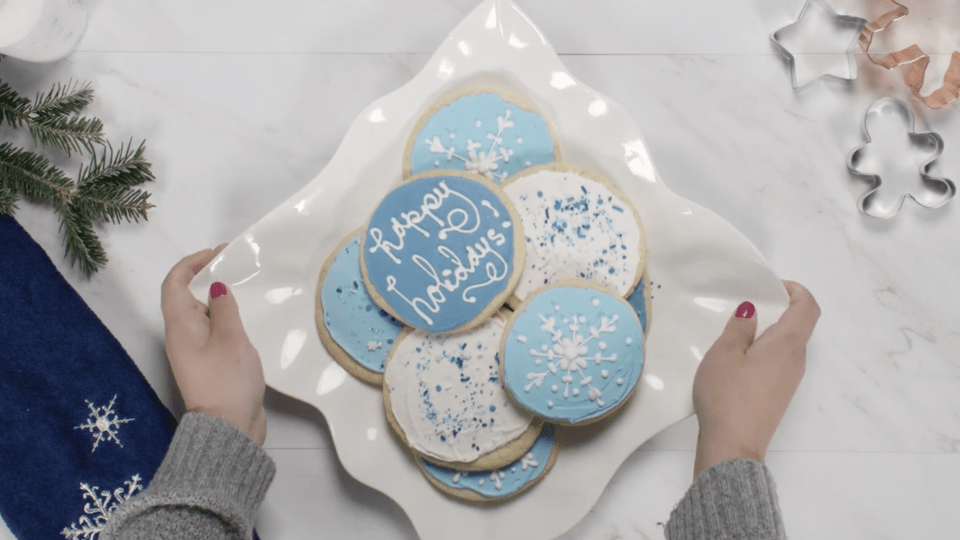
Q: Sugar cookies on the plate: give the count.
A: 8